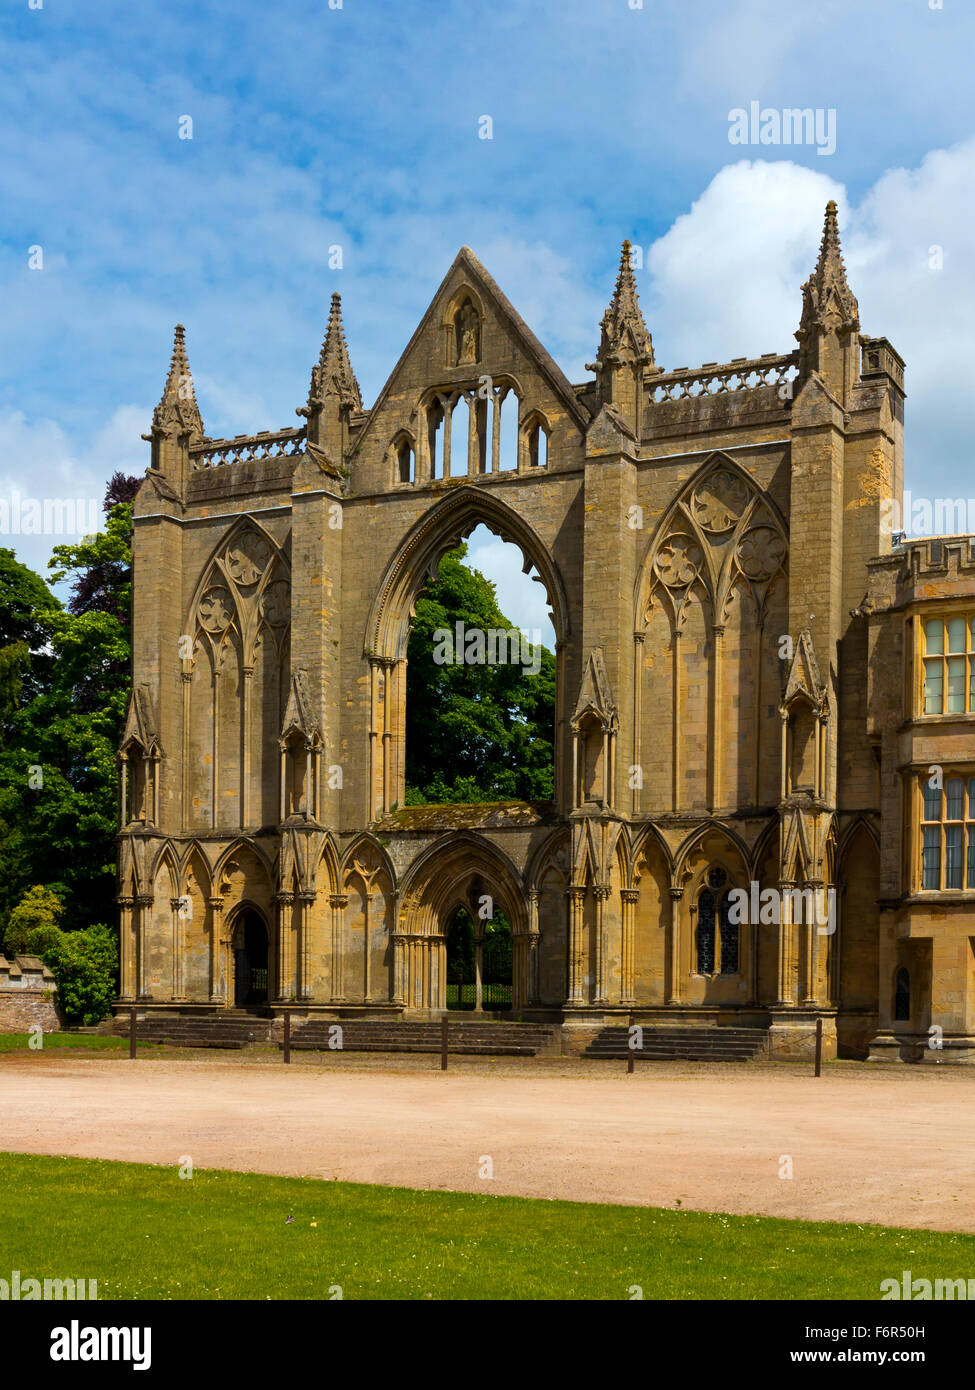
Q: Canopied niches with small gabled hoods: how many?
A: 4